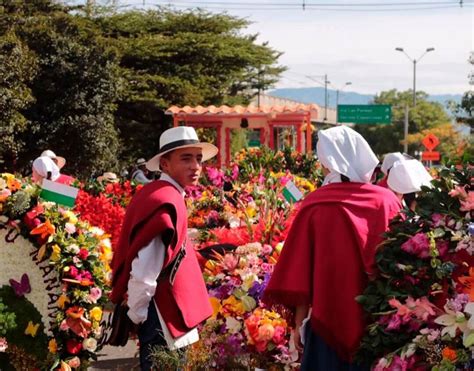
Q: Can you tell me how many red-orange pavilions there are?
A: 1